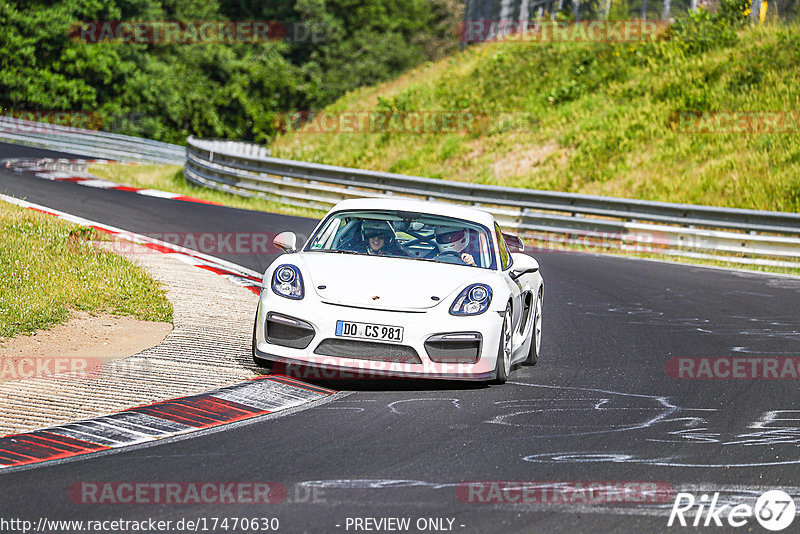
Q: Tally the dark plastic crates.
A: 0